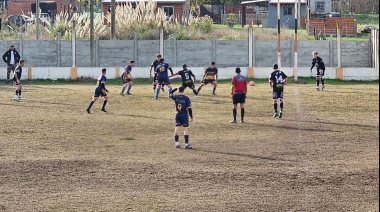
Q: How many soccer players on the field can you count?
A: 10